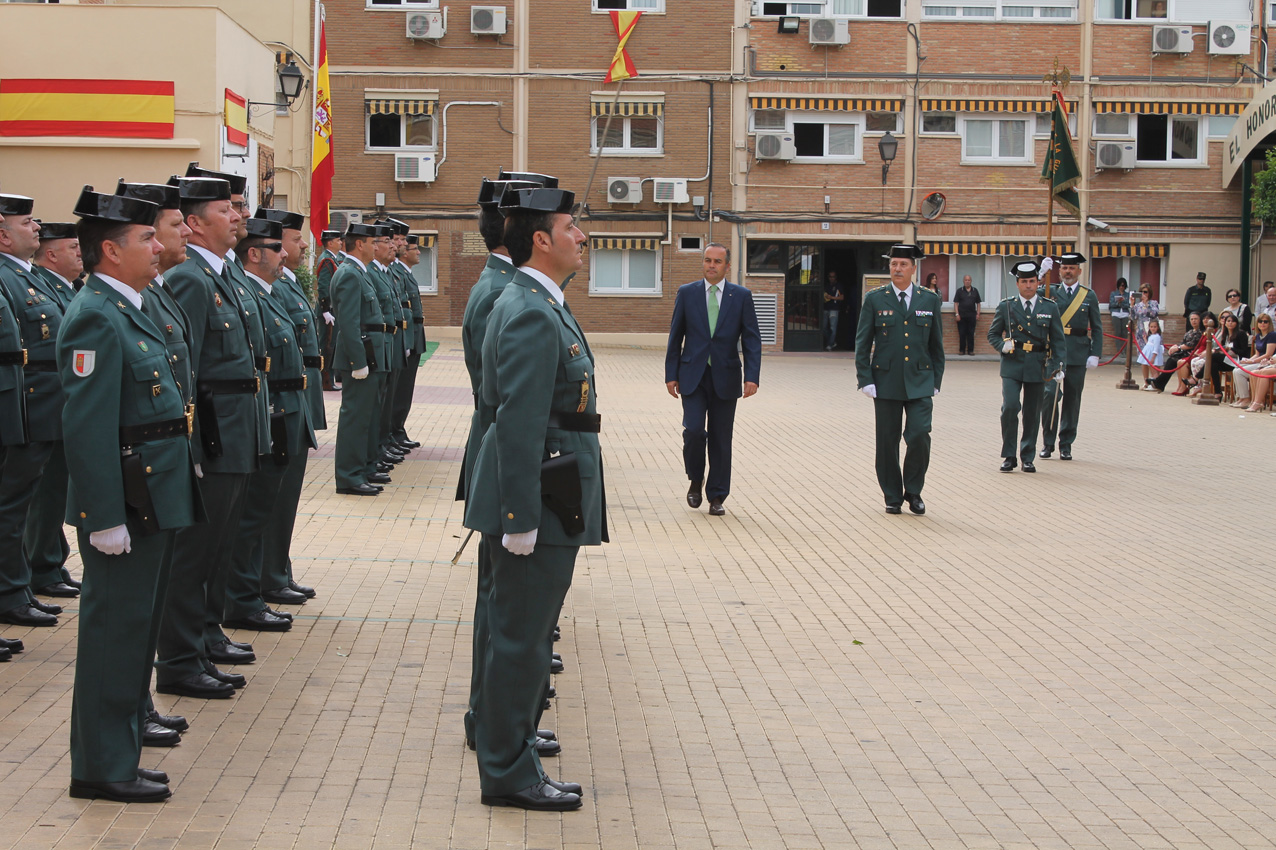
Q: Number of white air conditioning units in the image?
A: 11